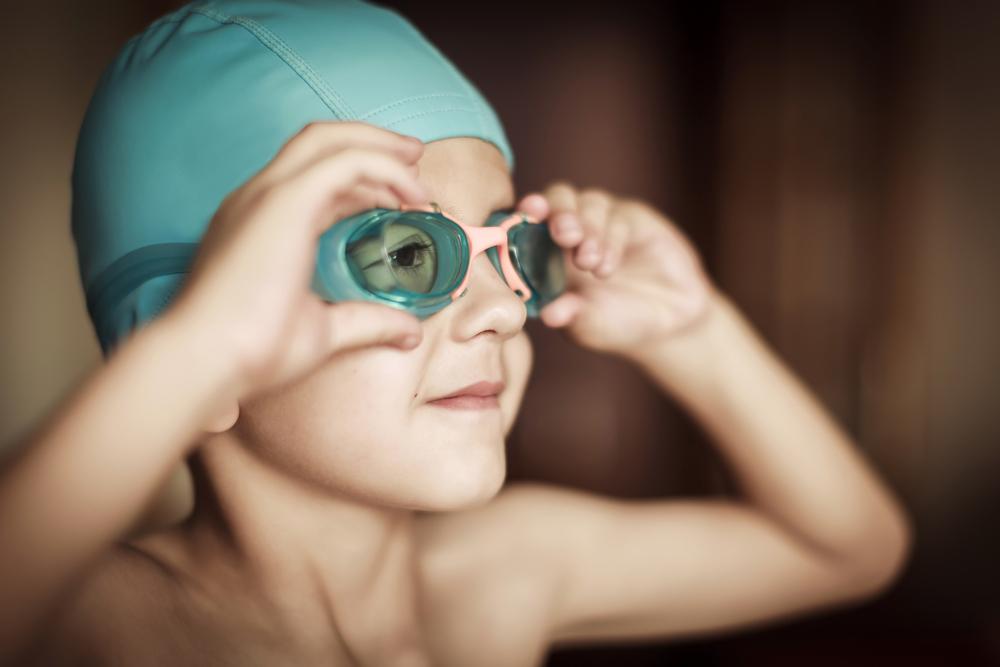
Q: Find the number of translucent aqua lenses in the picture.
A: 2